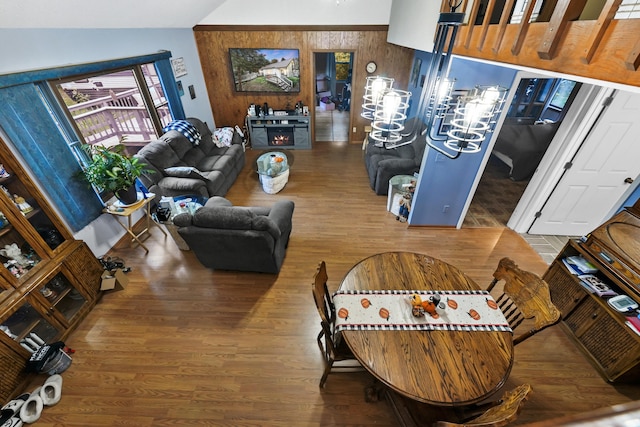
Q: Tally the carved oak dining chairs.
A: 3